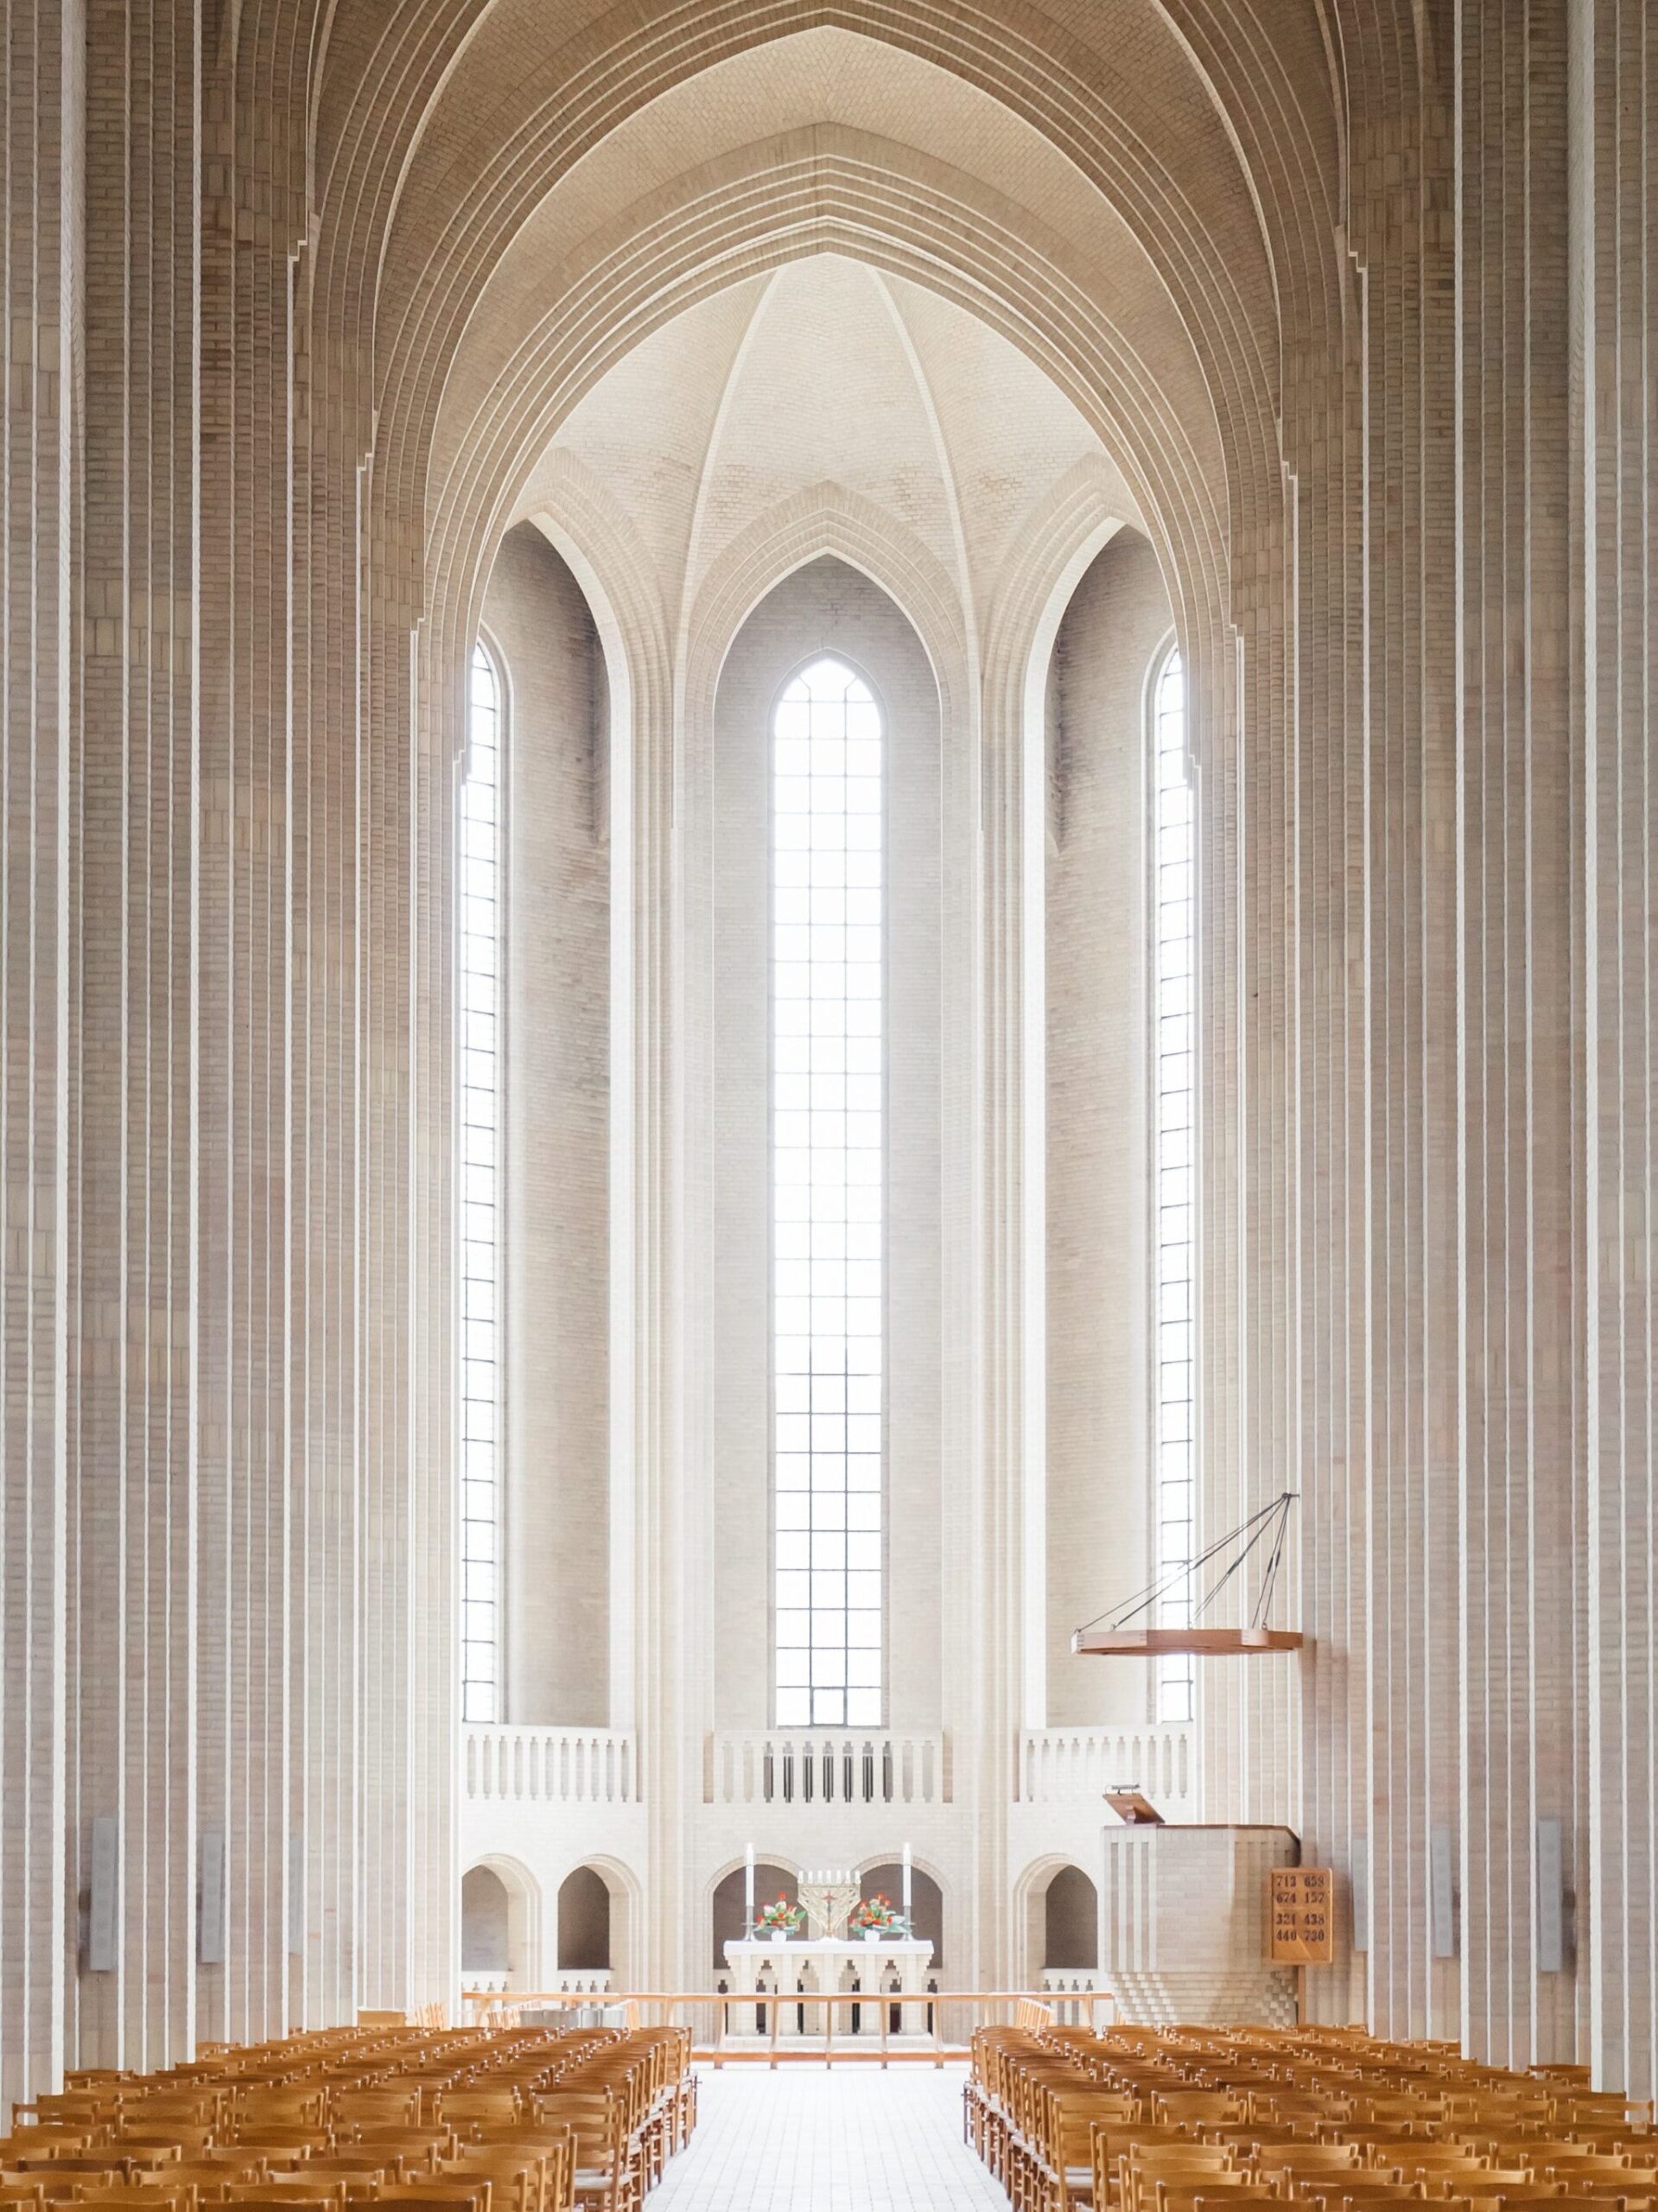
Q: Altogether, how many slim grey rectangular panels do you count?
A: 6